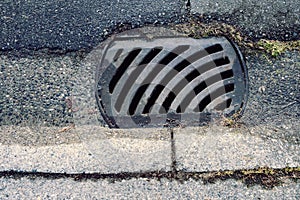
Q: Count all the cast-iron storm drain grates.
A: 1